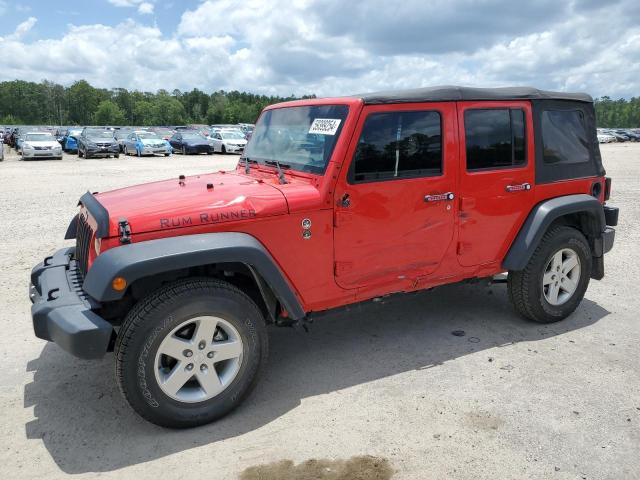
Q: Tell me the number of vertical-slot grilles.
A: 1